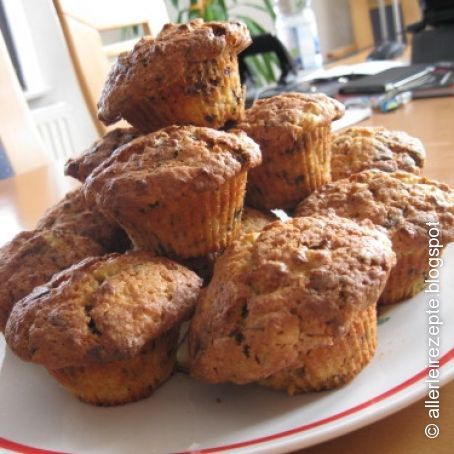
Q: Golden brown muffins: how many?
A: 11